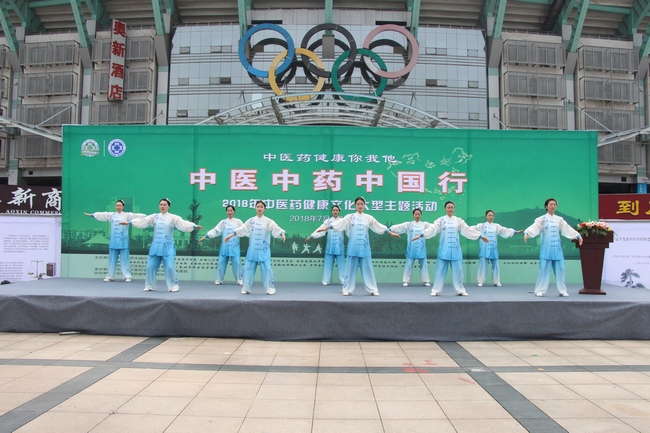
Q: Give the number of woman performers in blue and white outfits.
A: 10